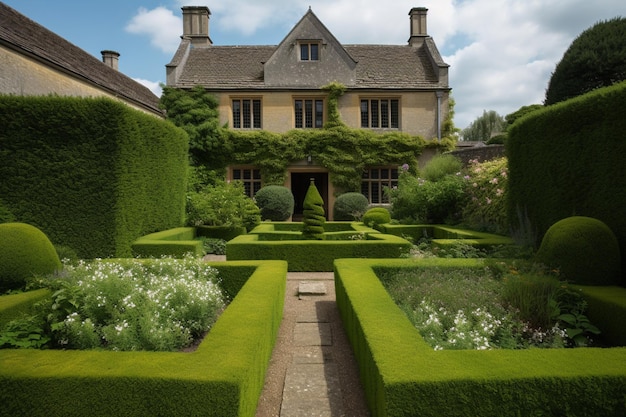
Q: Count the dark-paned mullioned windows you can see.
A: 6